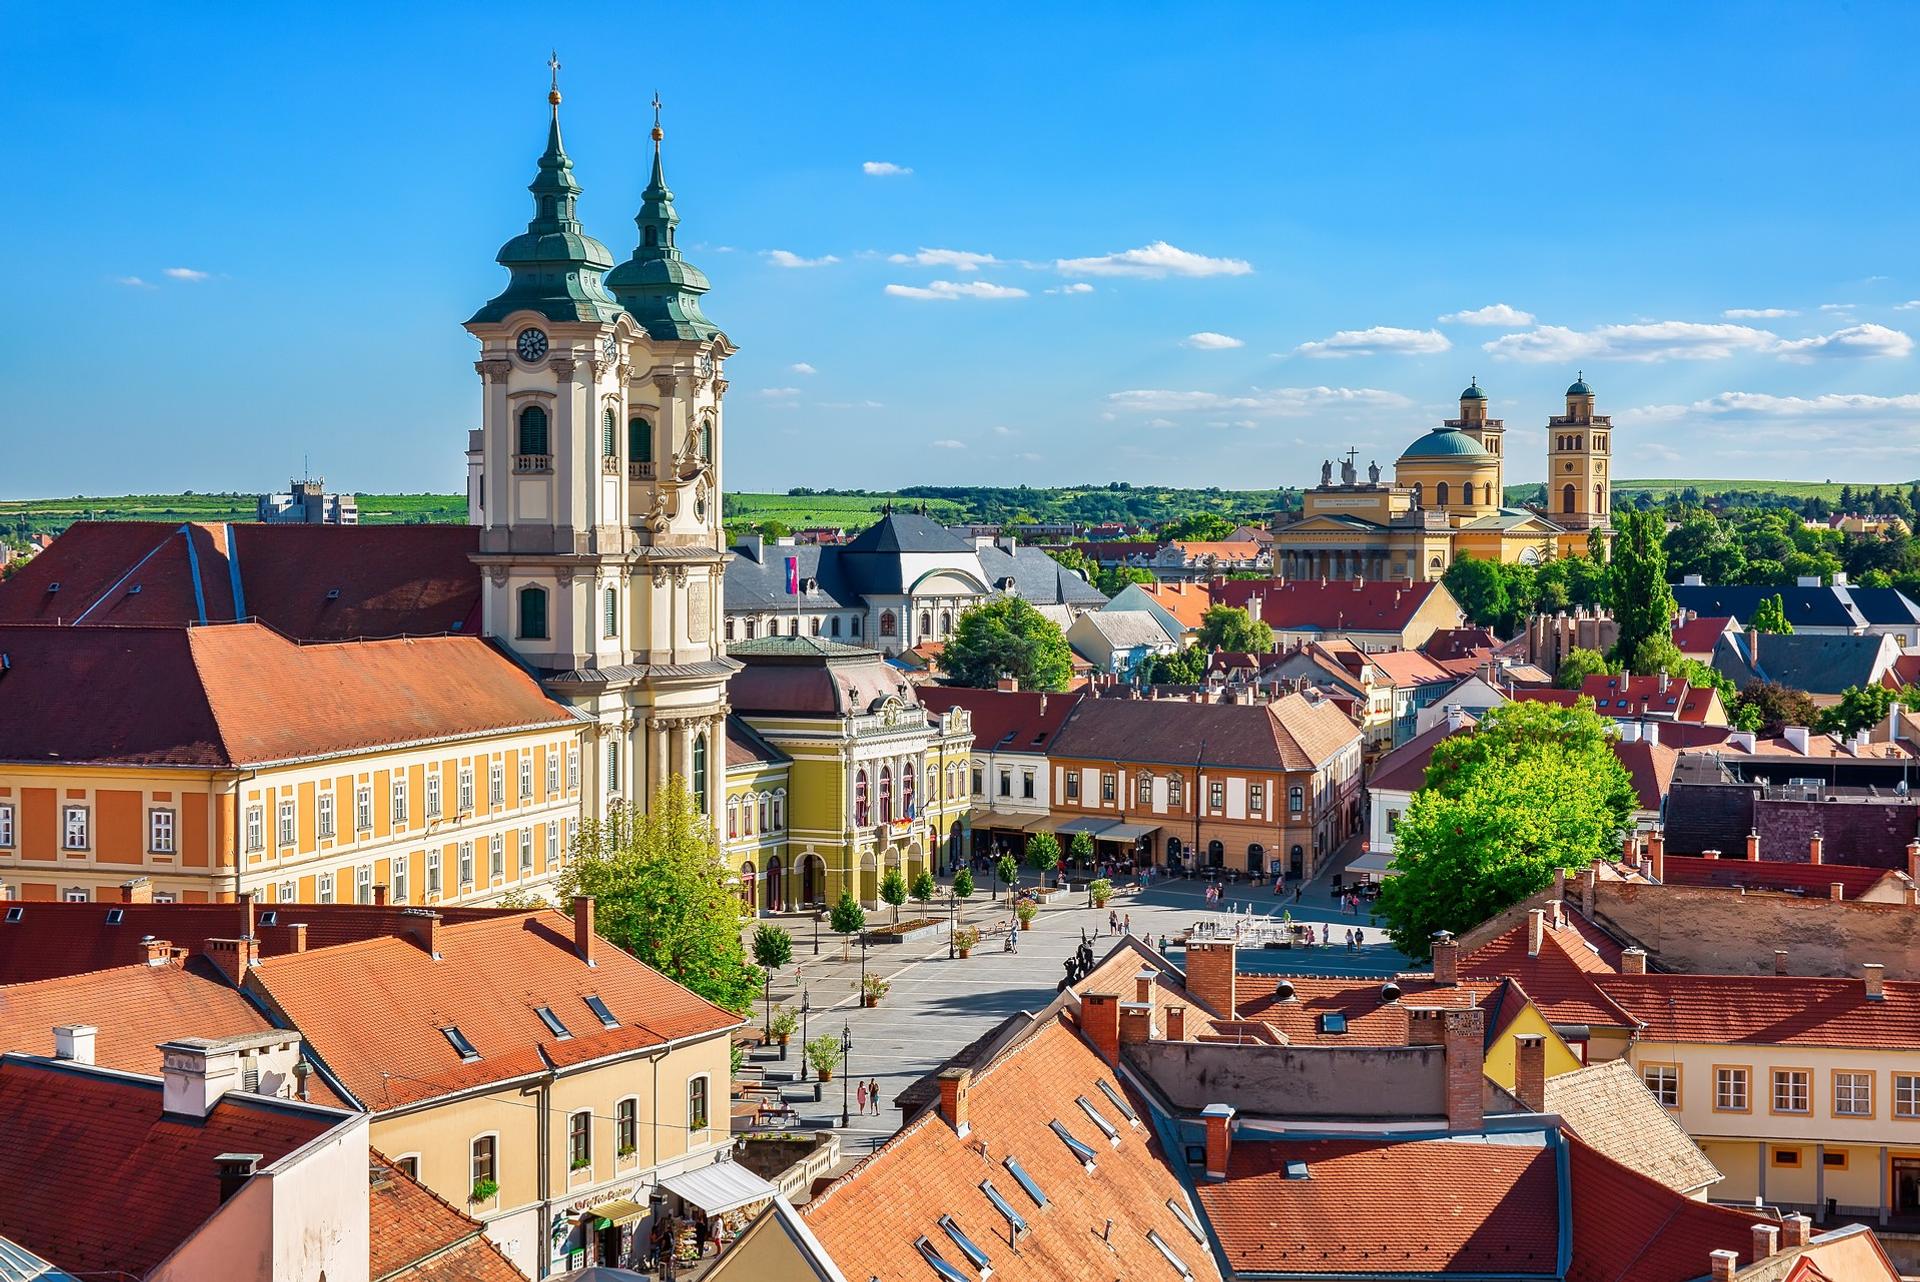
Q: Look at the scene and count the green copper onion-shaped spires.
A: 2